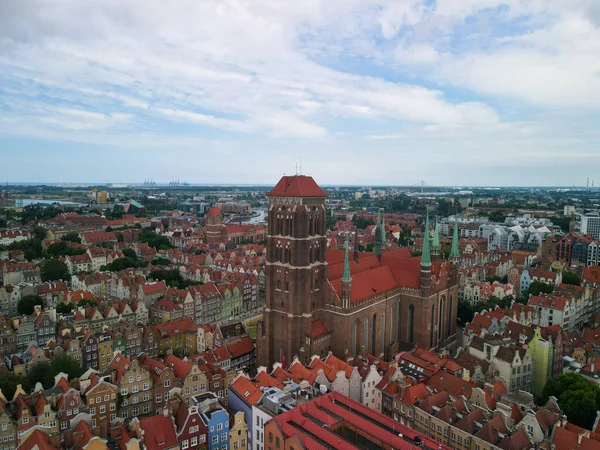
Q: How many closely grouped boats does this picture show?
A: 0